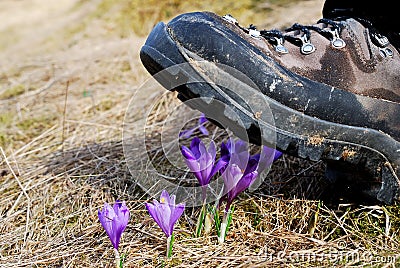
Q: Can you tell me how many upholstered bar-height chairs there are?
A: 0